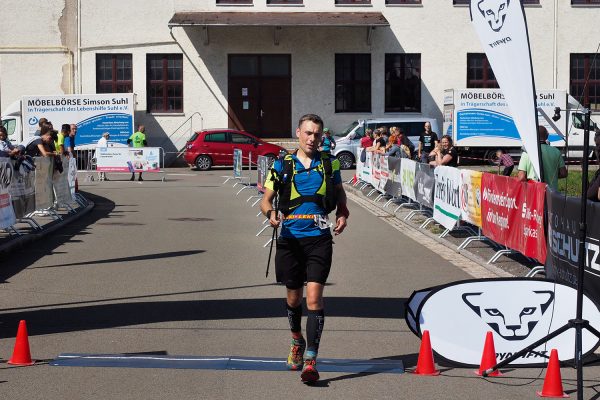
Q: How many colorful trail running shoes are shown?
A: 2